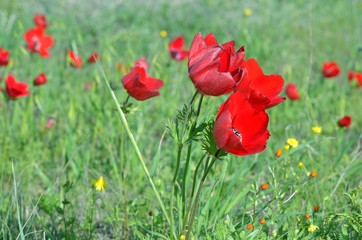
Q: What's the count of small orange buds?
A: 7